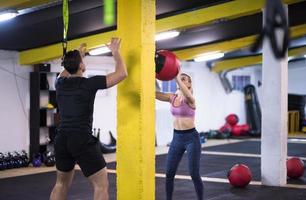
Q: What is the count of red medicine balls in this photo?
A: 7